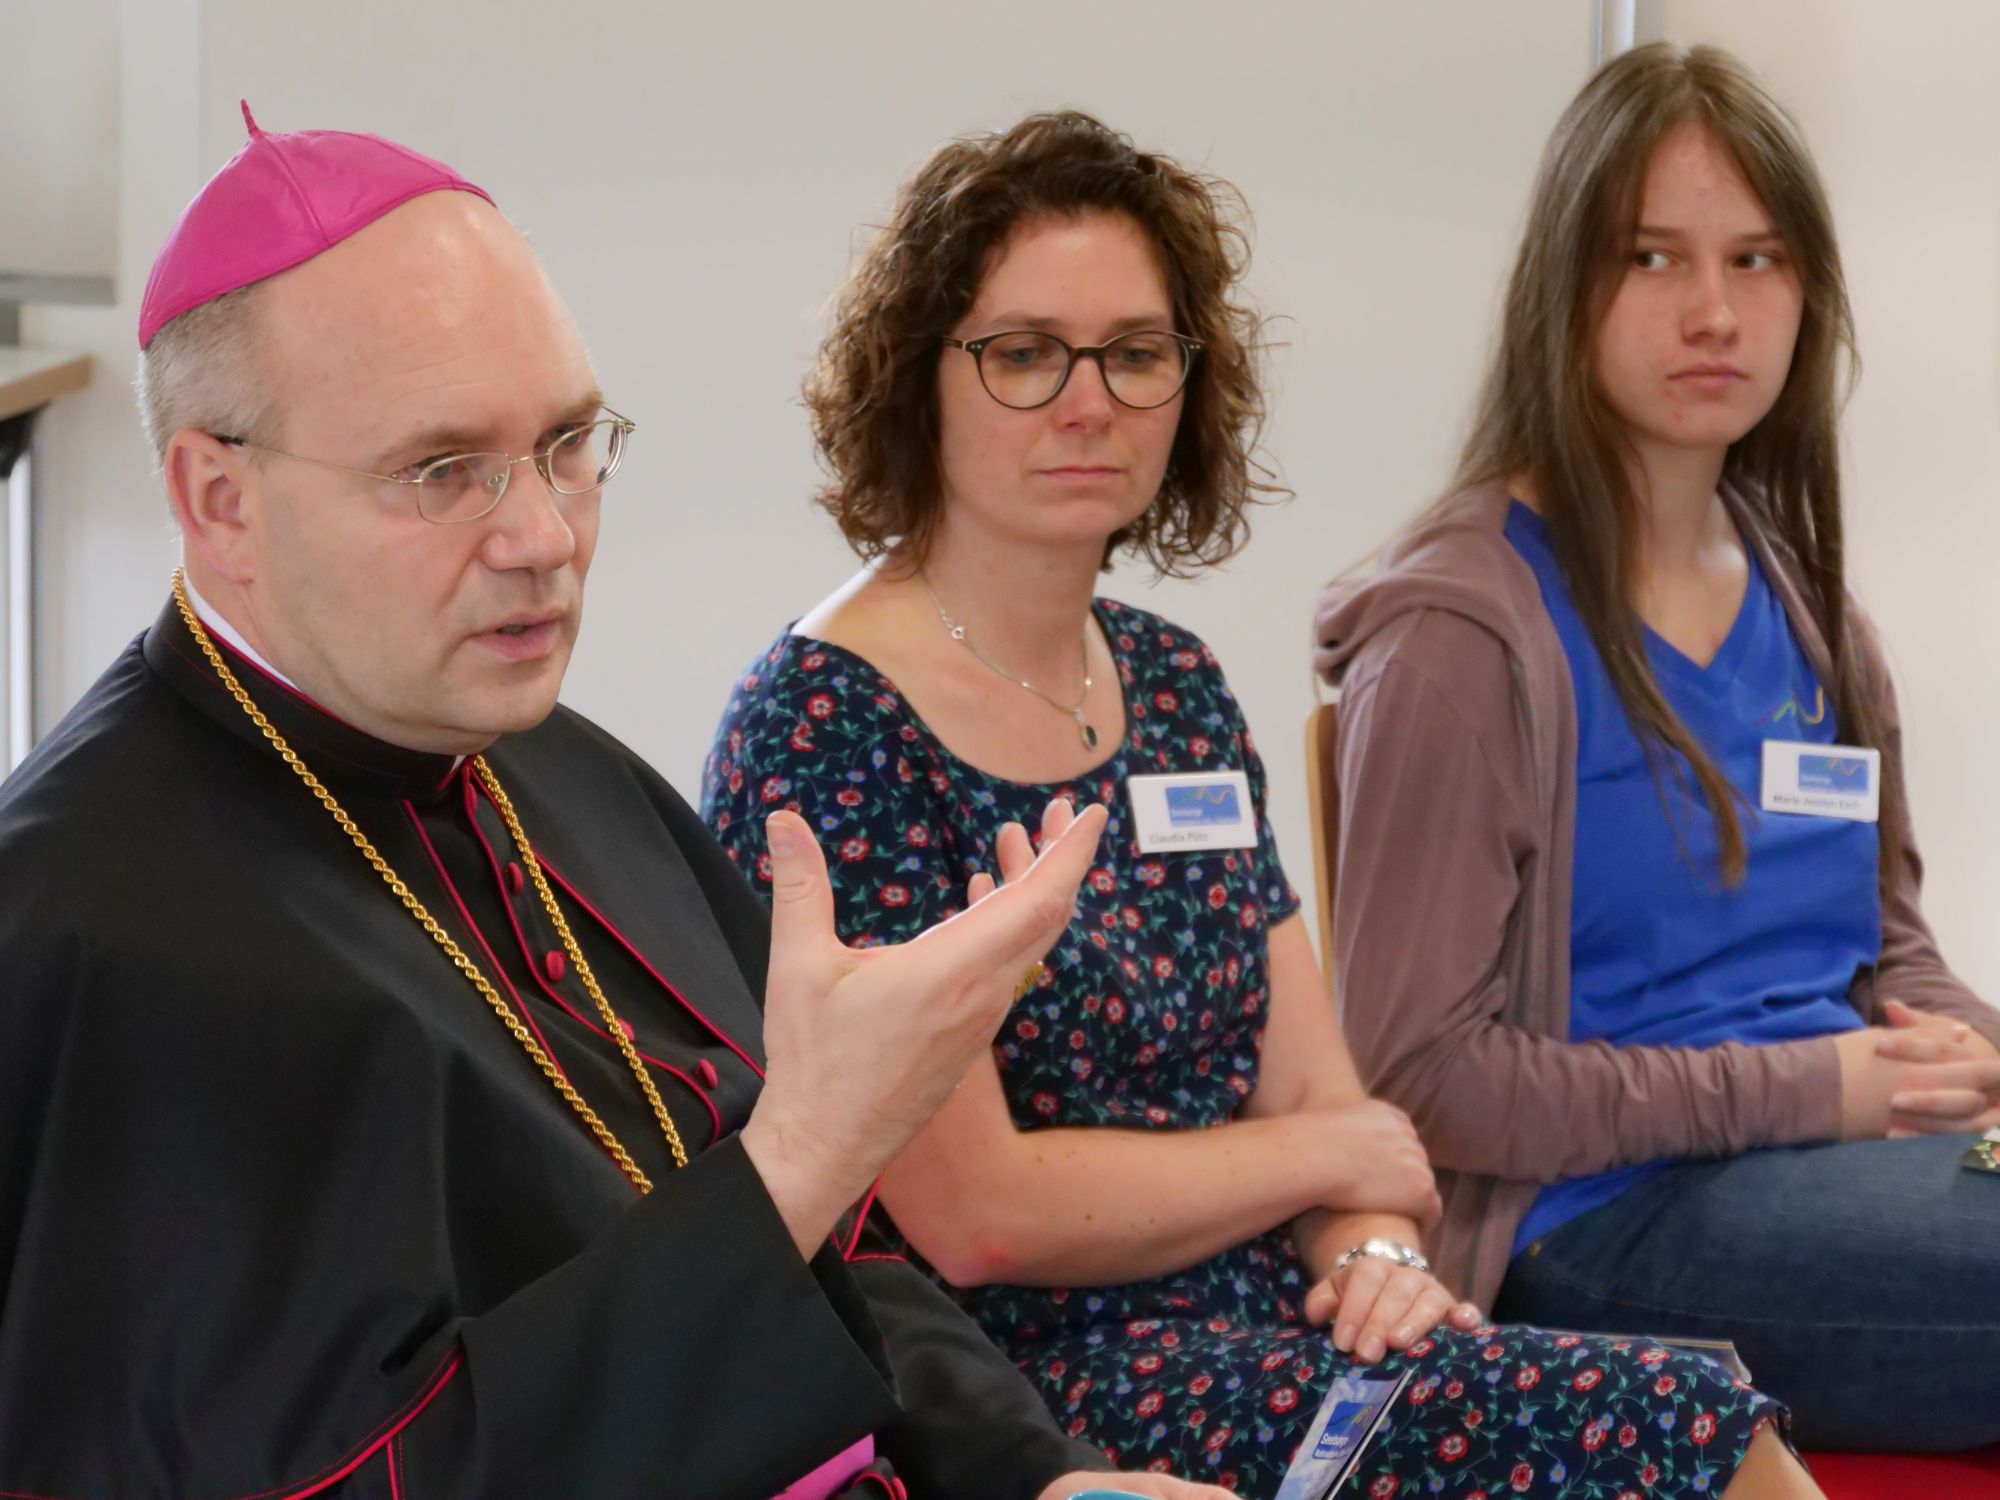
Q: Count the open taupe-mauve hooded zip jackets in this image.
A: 1